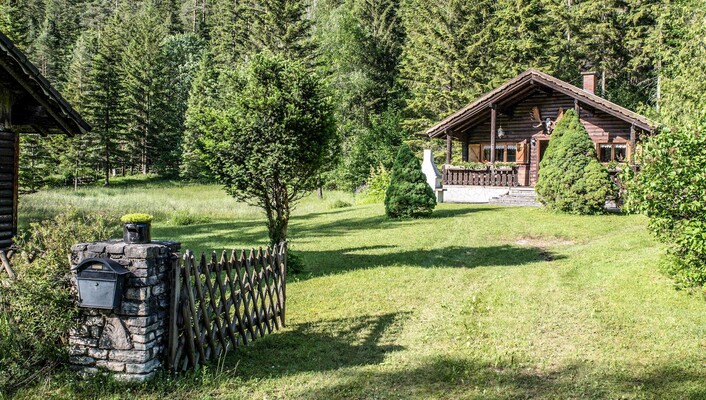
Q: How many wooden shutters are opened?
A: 2